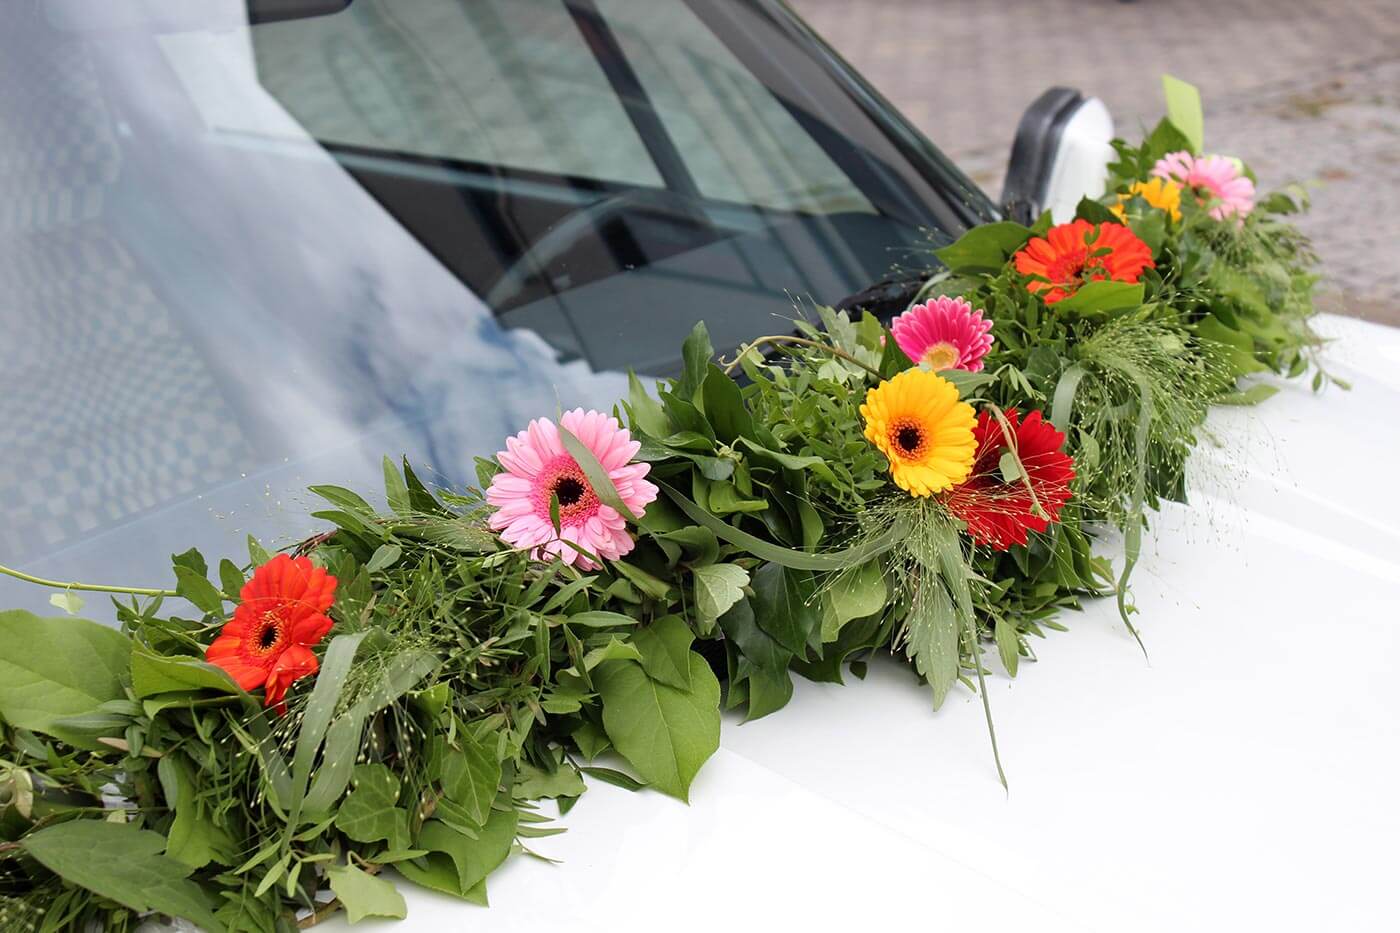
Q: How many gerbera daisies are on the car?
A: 8